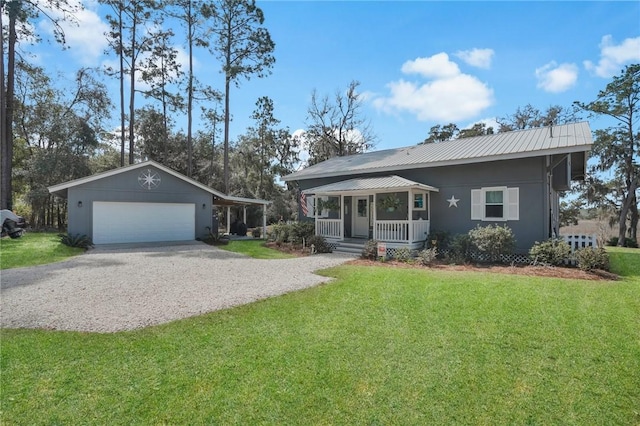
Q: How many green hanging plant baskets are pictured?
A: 2